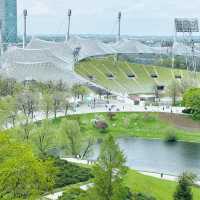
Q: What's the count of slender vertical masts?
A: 3